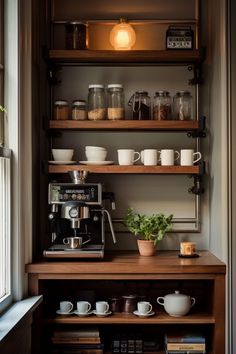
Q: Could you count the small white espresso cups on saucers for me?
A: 4